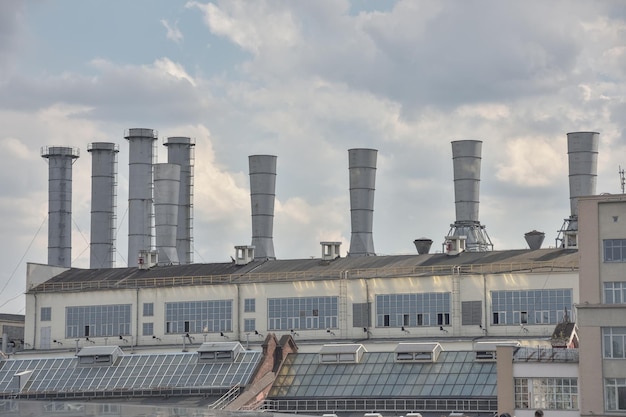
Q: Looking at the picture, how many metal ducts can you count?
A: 9